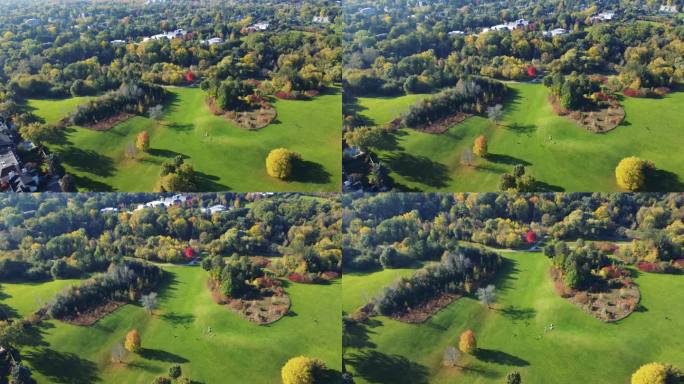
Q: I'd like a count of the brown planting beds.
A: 8